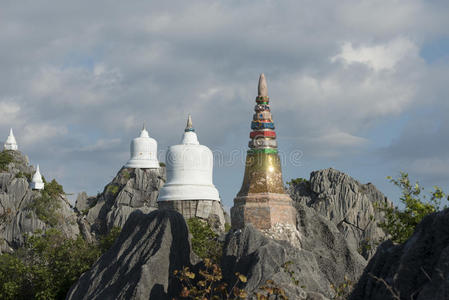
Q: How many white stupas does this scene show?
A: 4